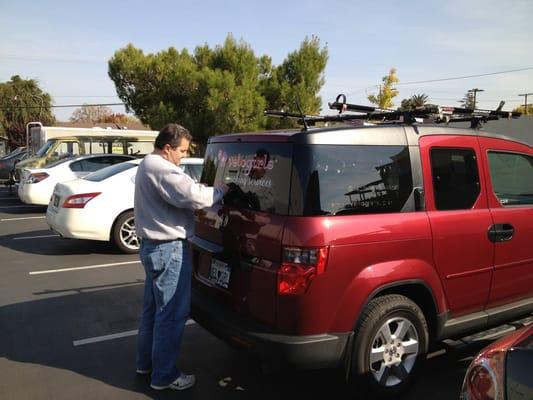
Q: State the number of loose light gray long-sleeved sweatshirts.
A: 1